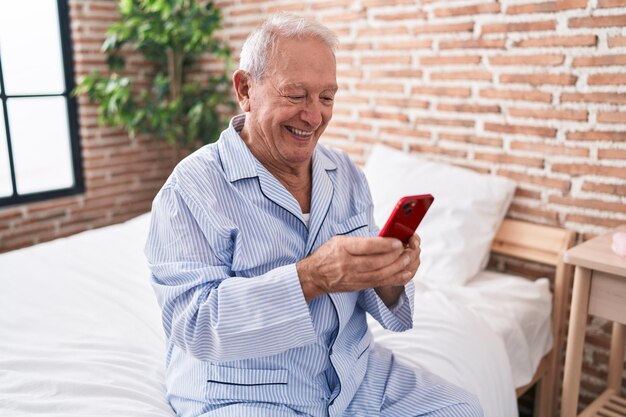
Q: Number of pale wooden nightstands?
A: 1